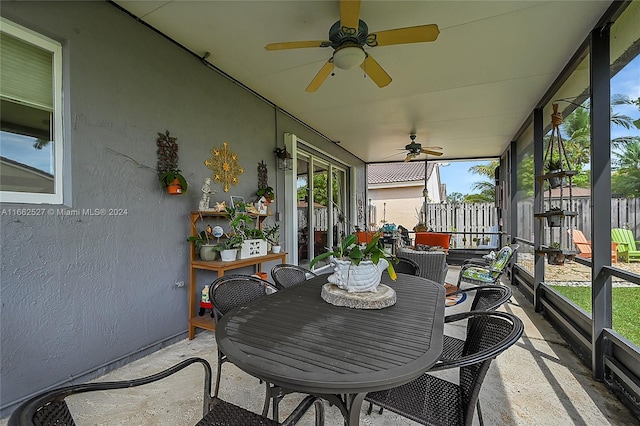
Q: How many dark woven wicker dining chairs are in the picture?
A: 6